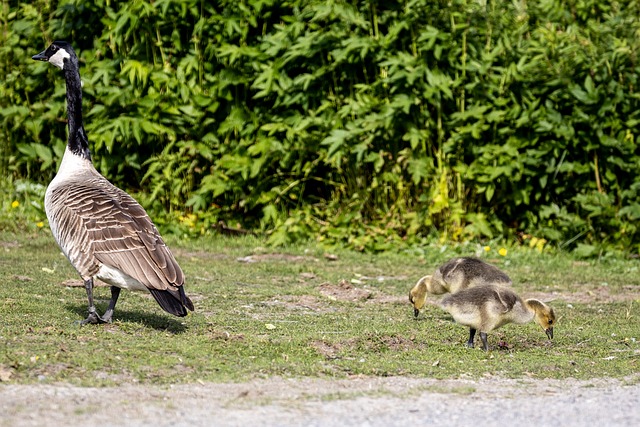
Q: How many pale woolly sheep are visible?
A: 0